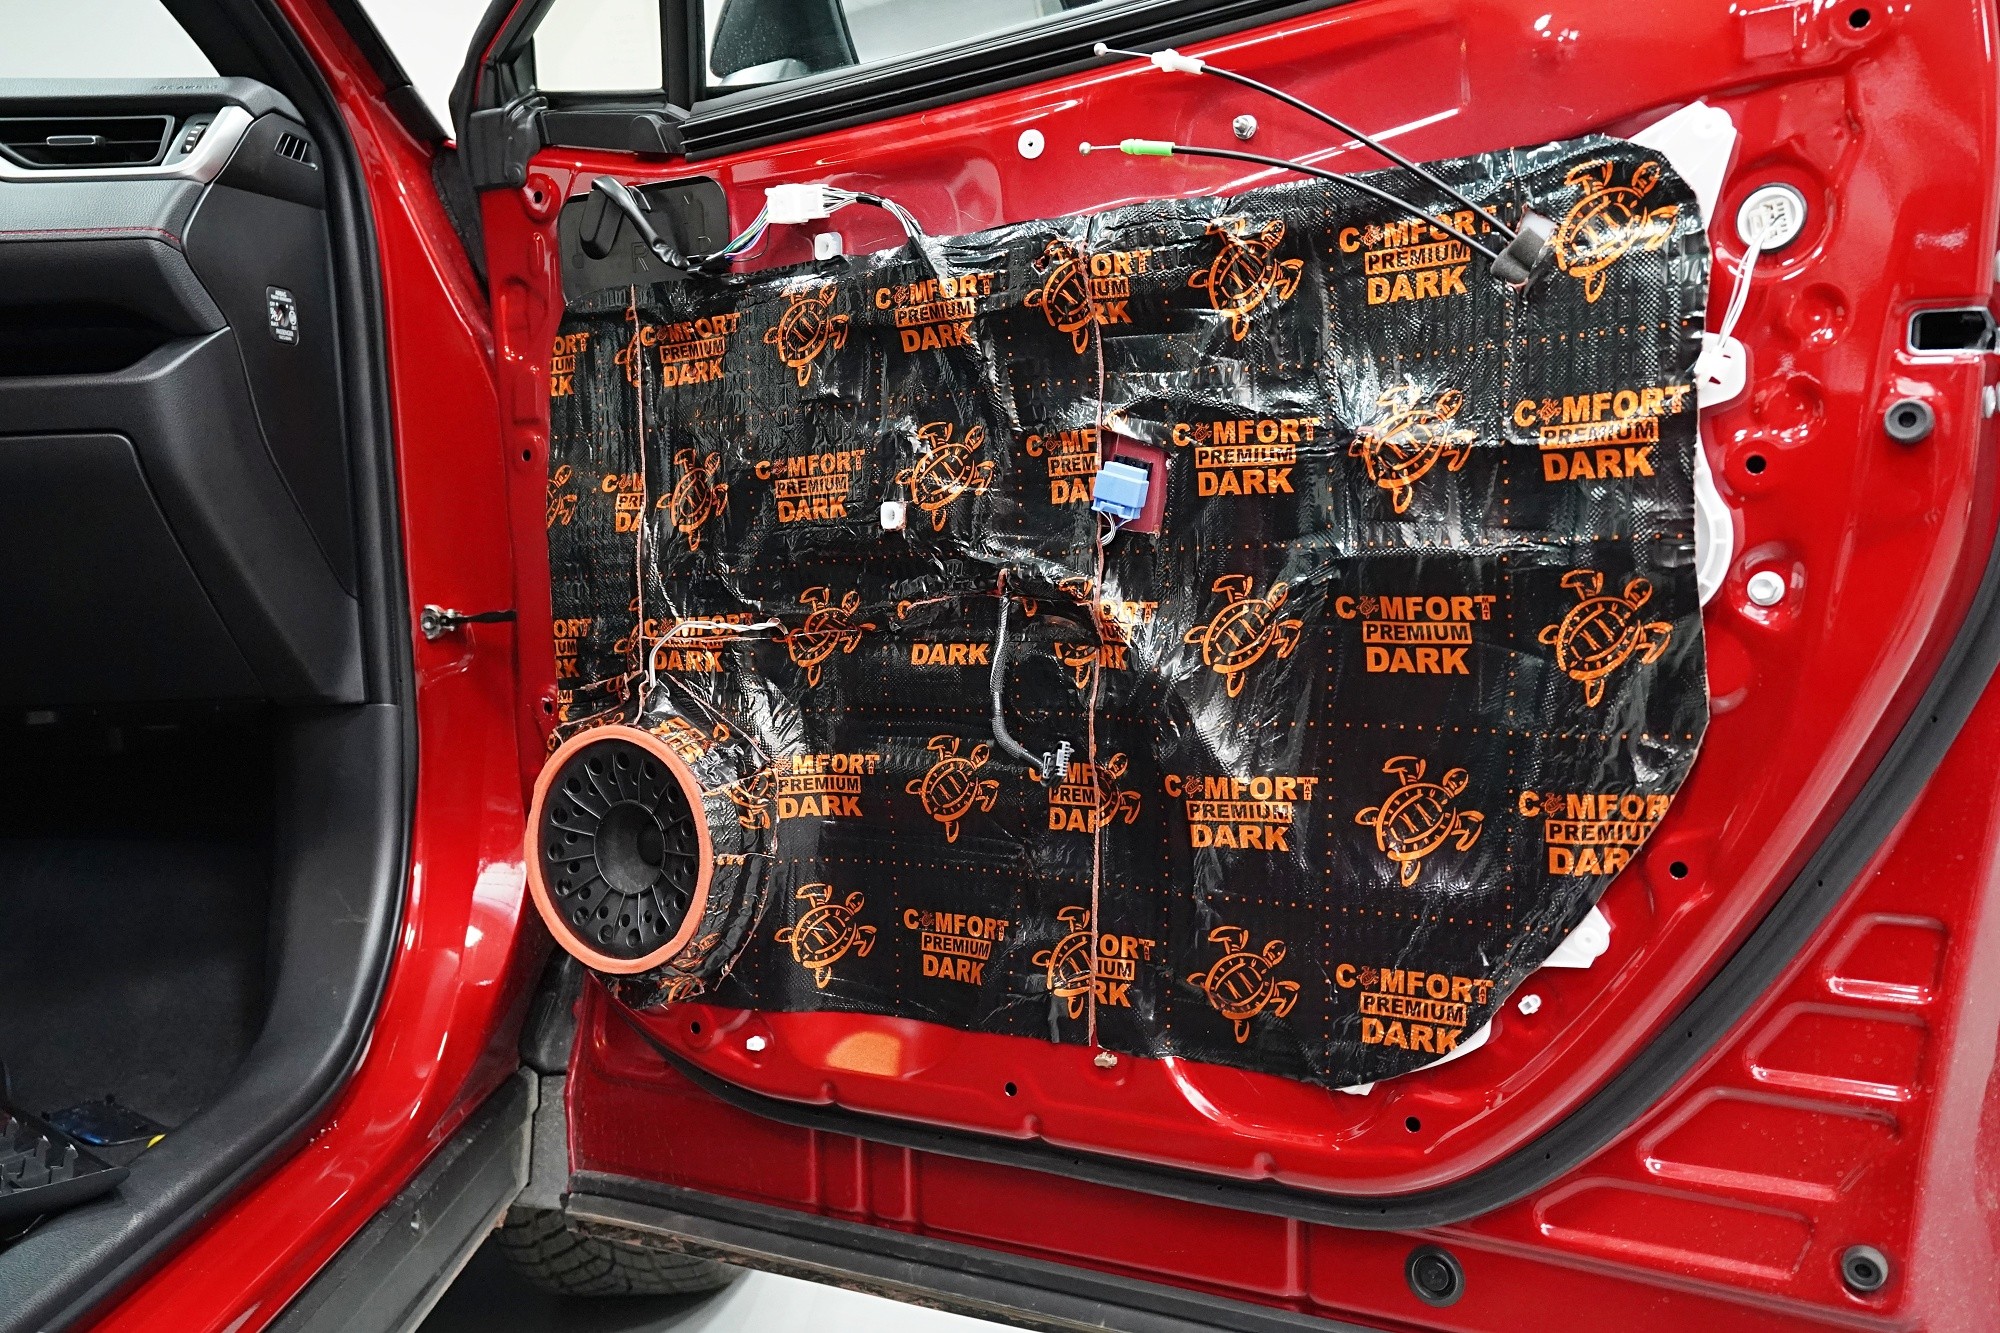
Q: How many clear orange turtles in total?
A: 13